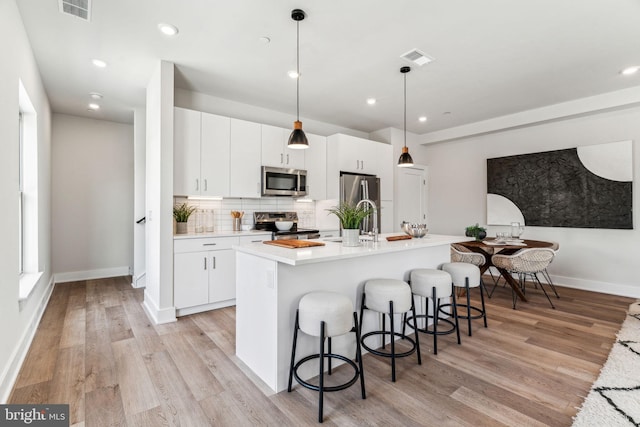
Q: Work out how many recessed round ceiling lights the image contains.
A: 7